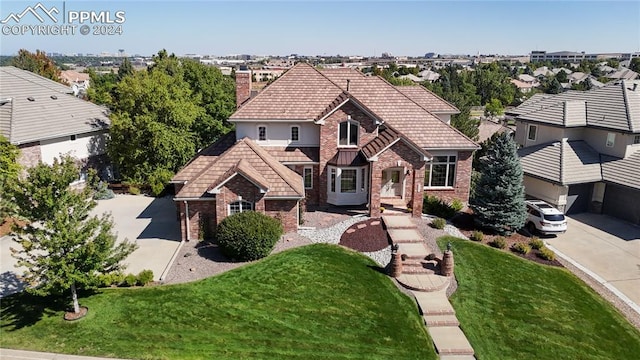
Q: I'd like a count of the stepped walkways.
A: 1